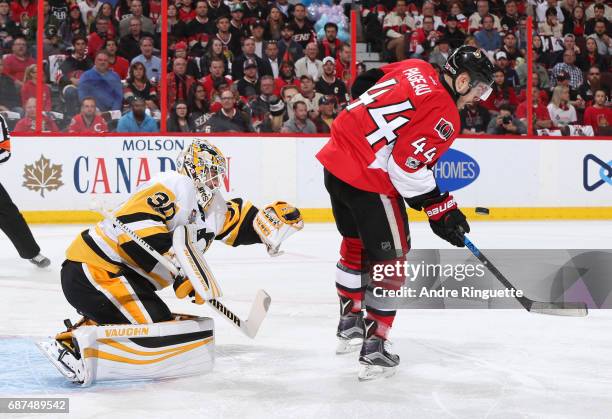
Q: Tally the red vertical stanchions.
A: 4